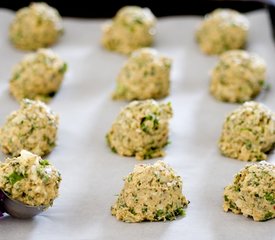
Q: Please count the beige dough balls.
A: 12